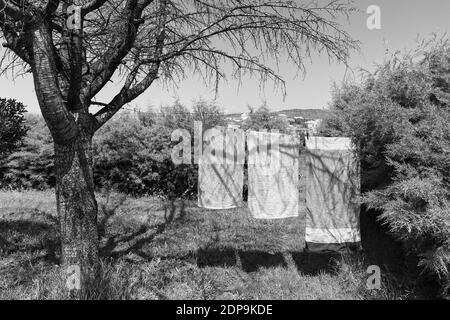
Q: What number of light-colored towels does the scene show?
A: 3